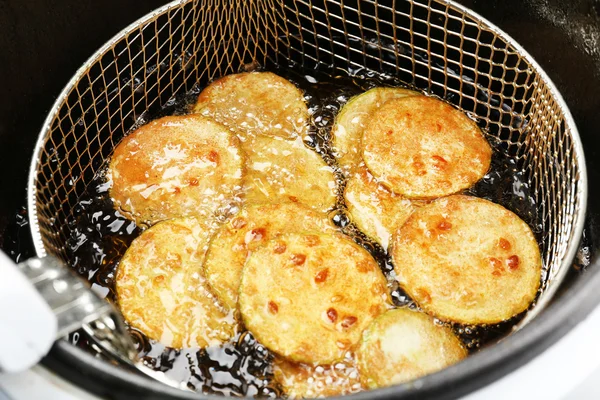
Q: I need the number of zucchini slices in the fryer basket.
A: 12